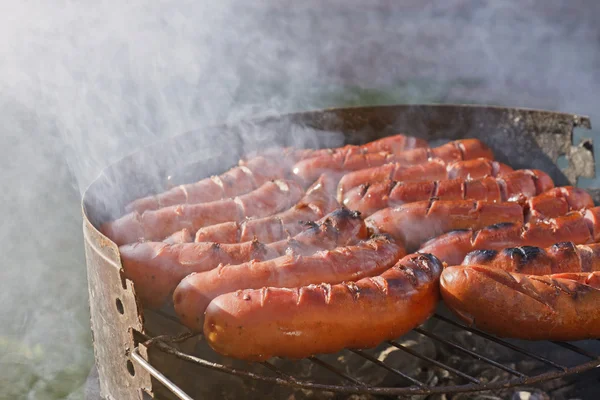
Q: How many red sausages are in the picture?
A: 14